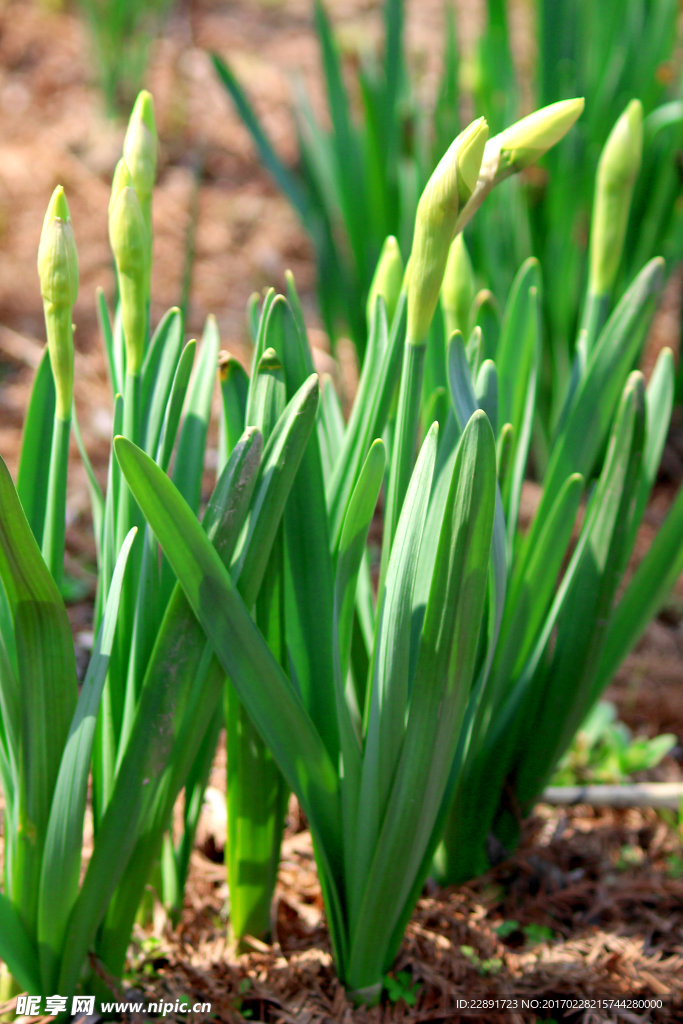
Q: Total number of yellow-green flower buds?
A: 8